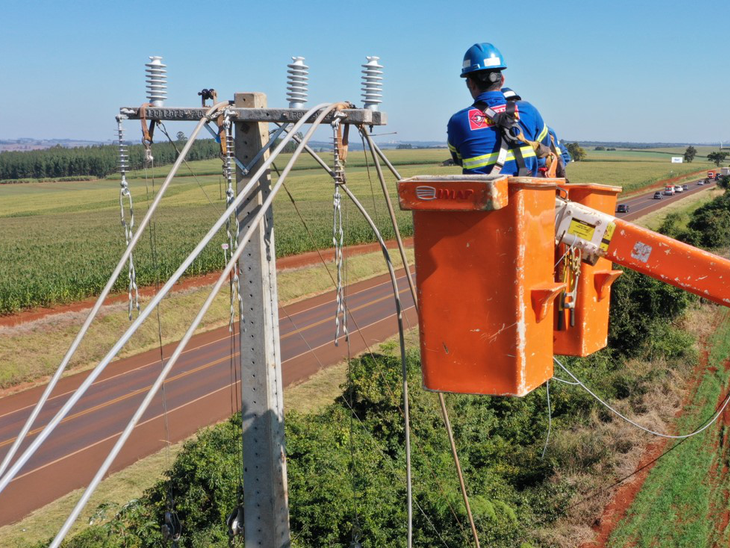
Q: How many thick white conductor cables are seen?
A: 3